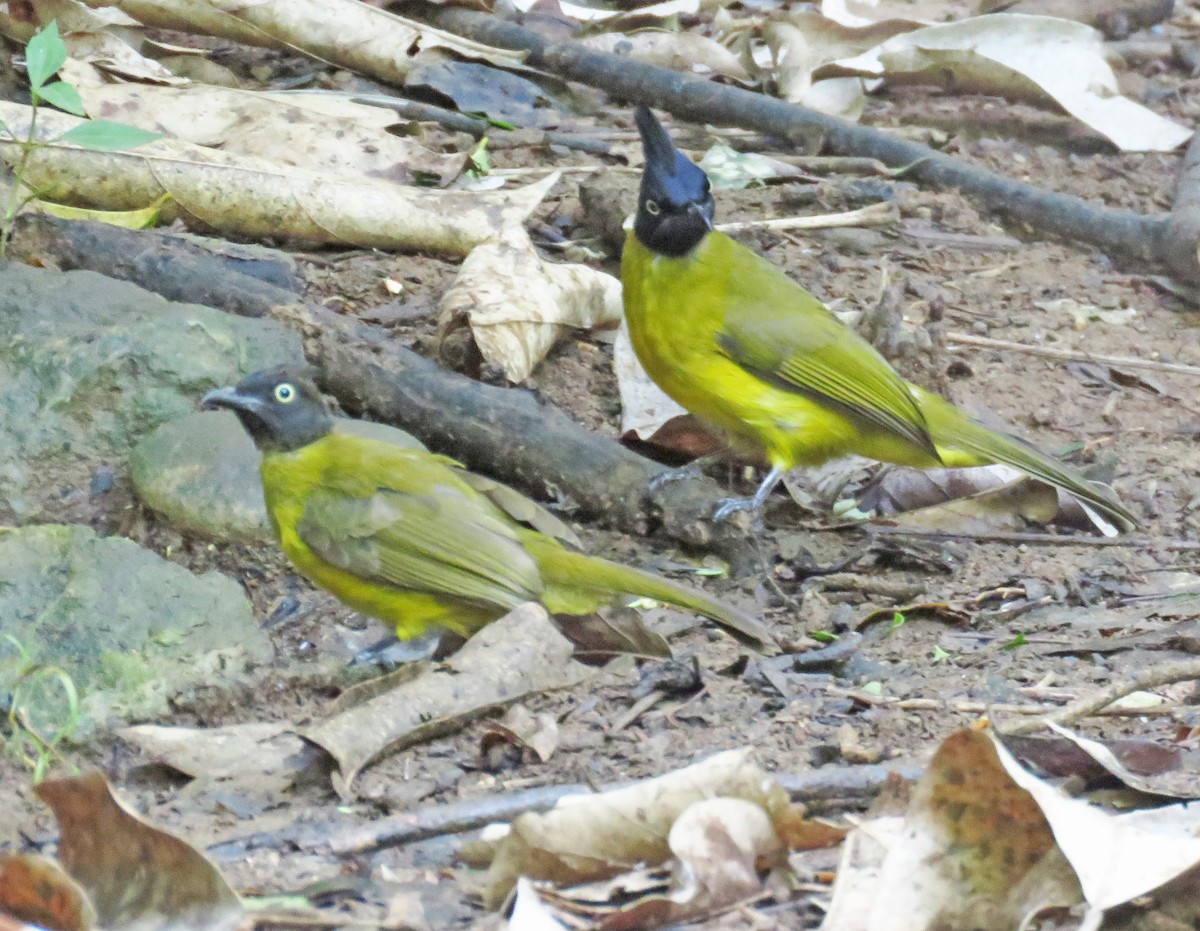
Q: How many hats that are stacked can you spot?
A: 0